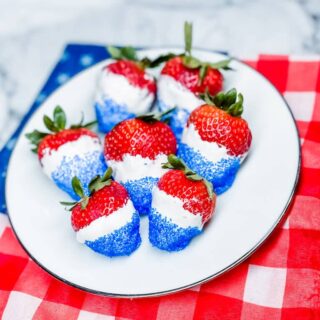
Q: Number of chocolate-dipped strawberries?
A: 7